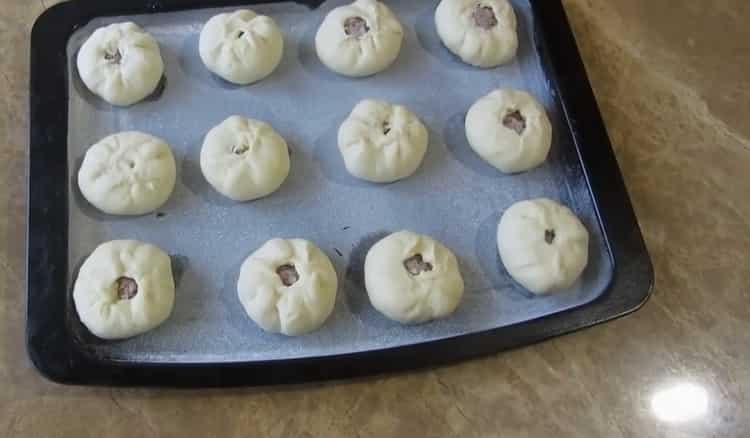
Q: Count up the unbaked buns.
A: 12